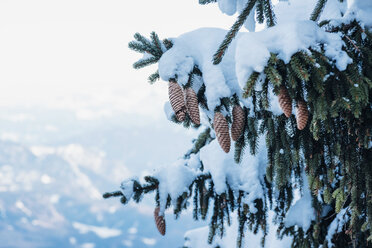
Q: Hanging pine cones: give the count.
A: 7